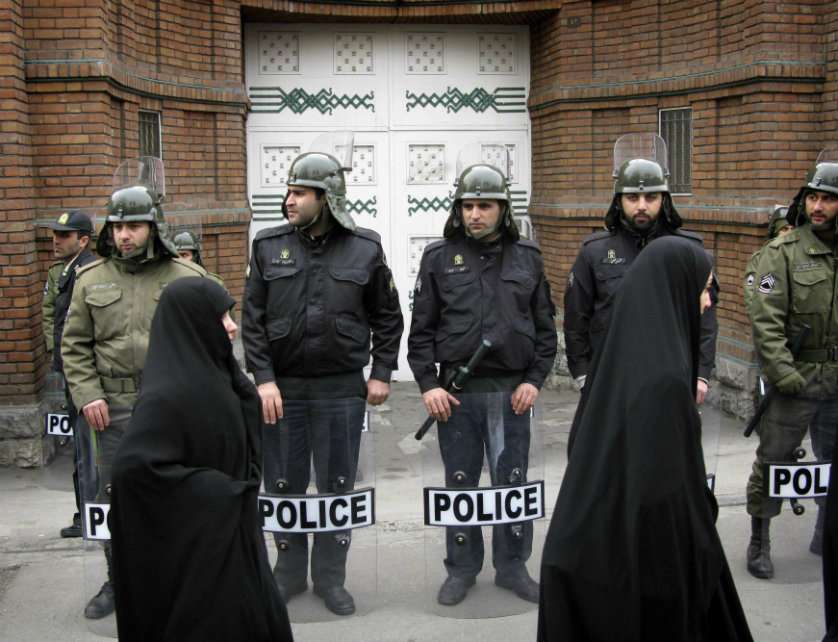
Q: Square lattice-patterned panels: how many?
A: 9